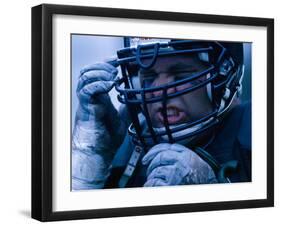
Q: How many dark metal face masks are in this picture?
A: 1